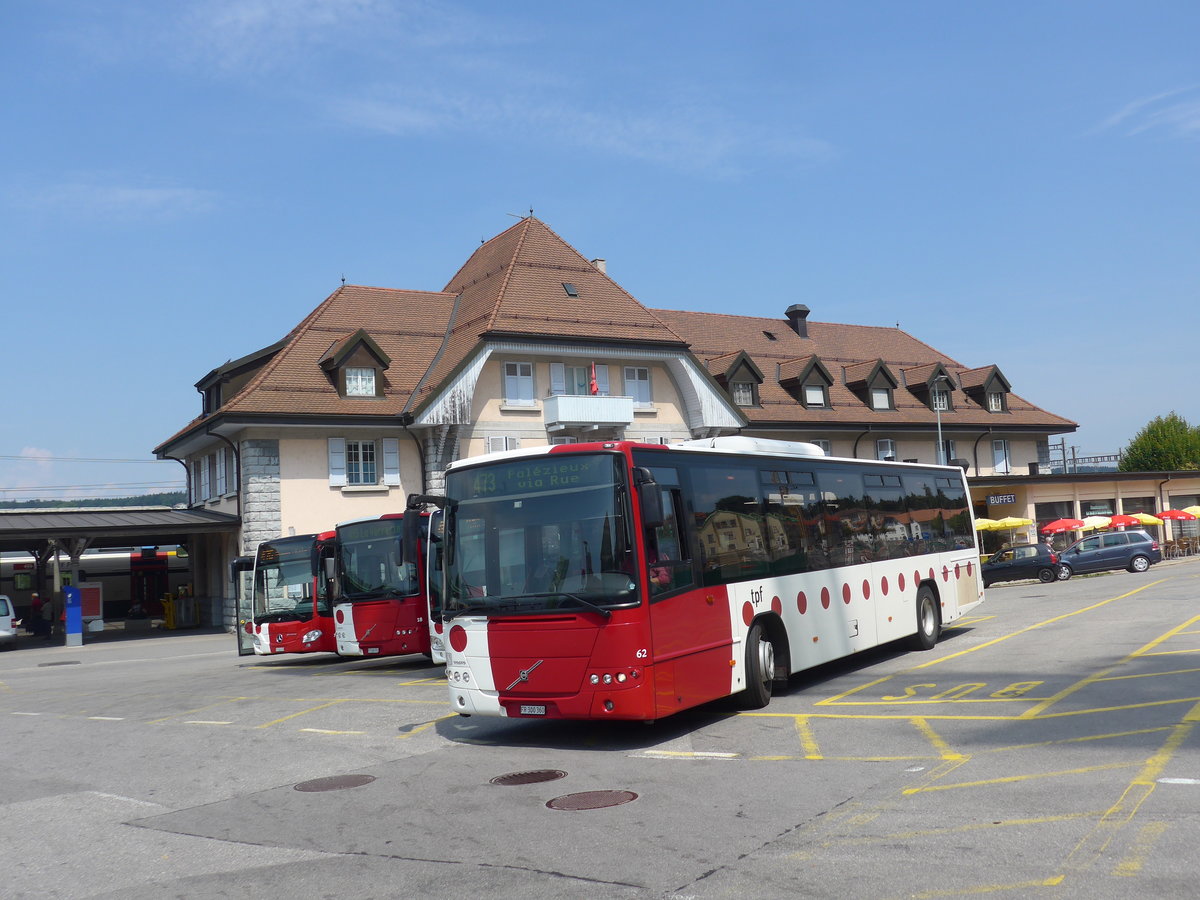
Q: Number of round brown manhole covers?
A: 3